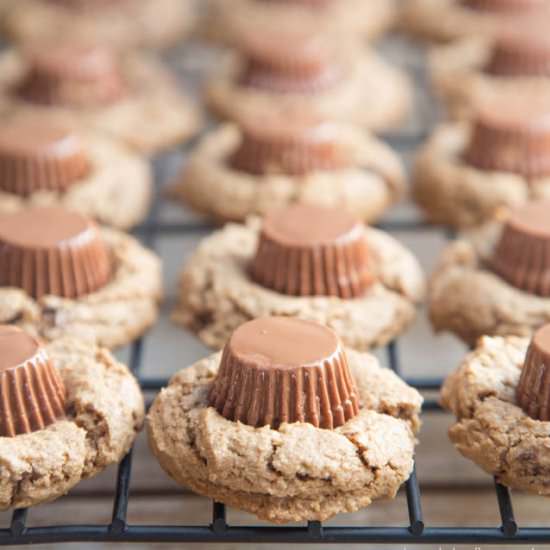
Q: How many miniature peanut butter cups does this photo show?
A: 15